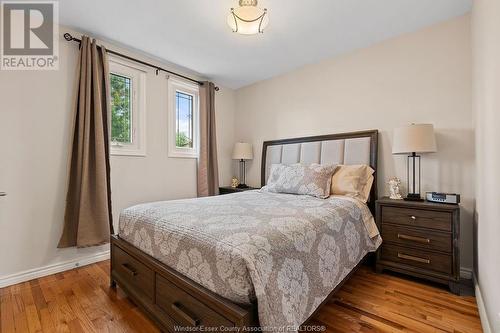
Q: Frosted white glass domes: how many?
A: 1